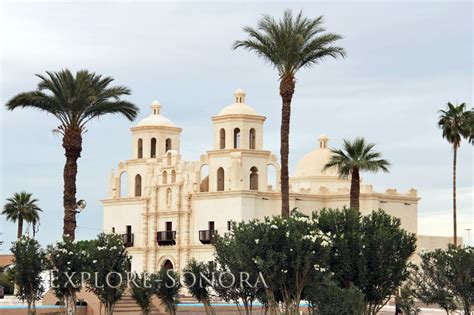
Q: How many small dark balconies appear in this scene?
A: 3